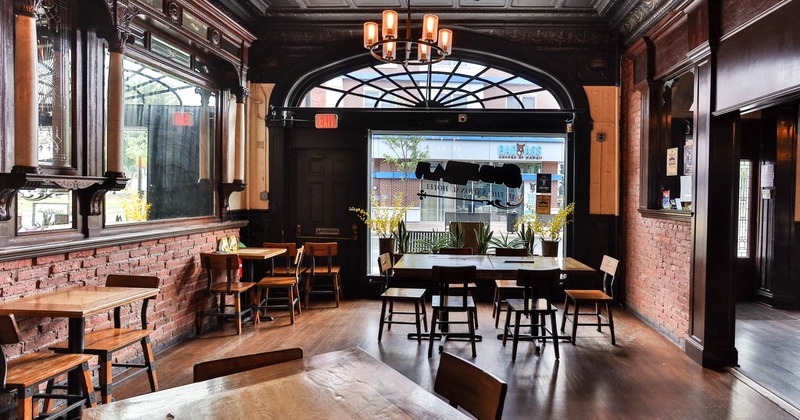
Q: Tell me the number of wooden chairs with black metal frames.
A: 14